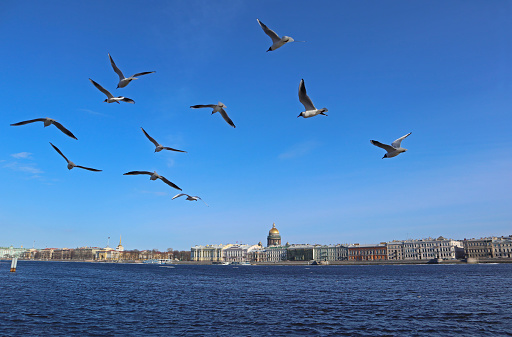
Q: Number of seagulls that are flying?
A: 11